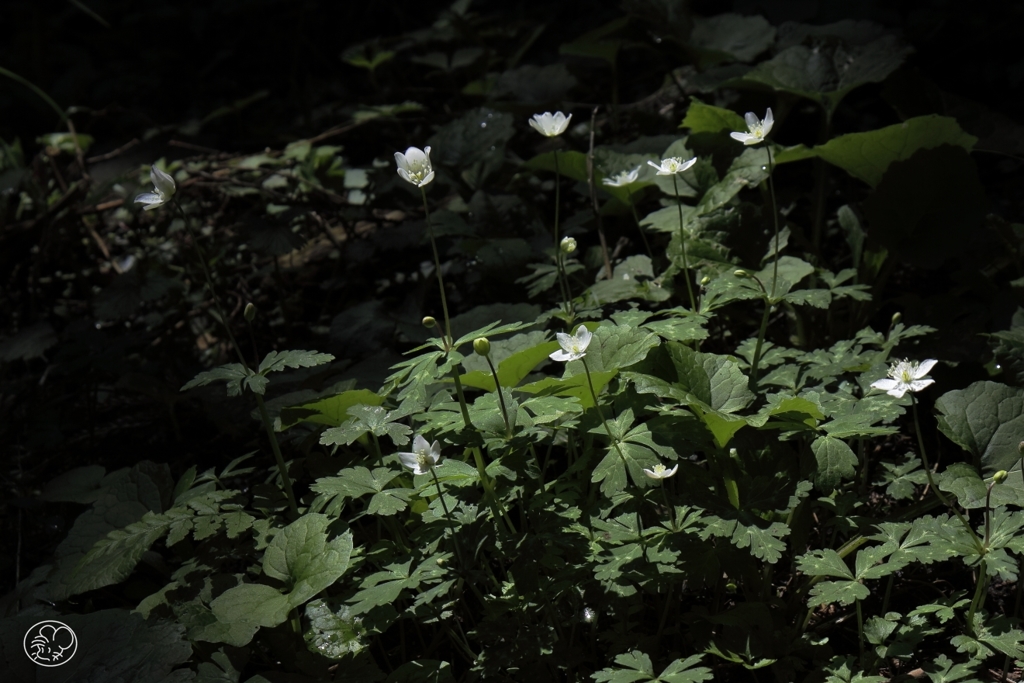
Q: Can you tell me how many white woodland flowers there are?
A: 10